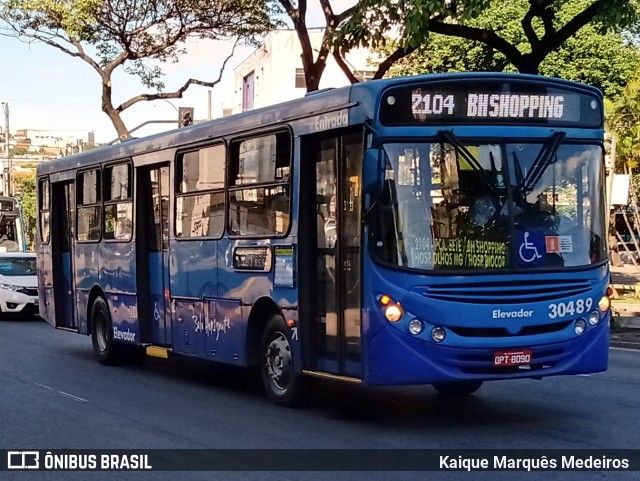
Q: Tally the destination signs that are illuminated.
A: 1